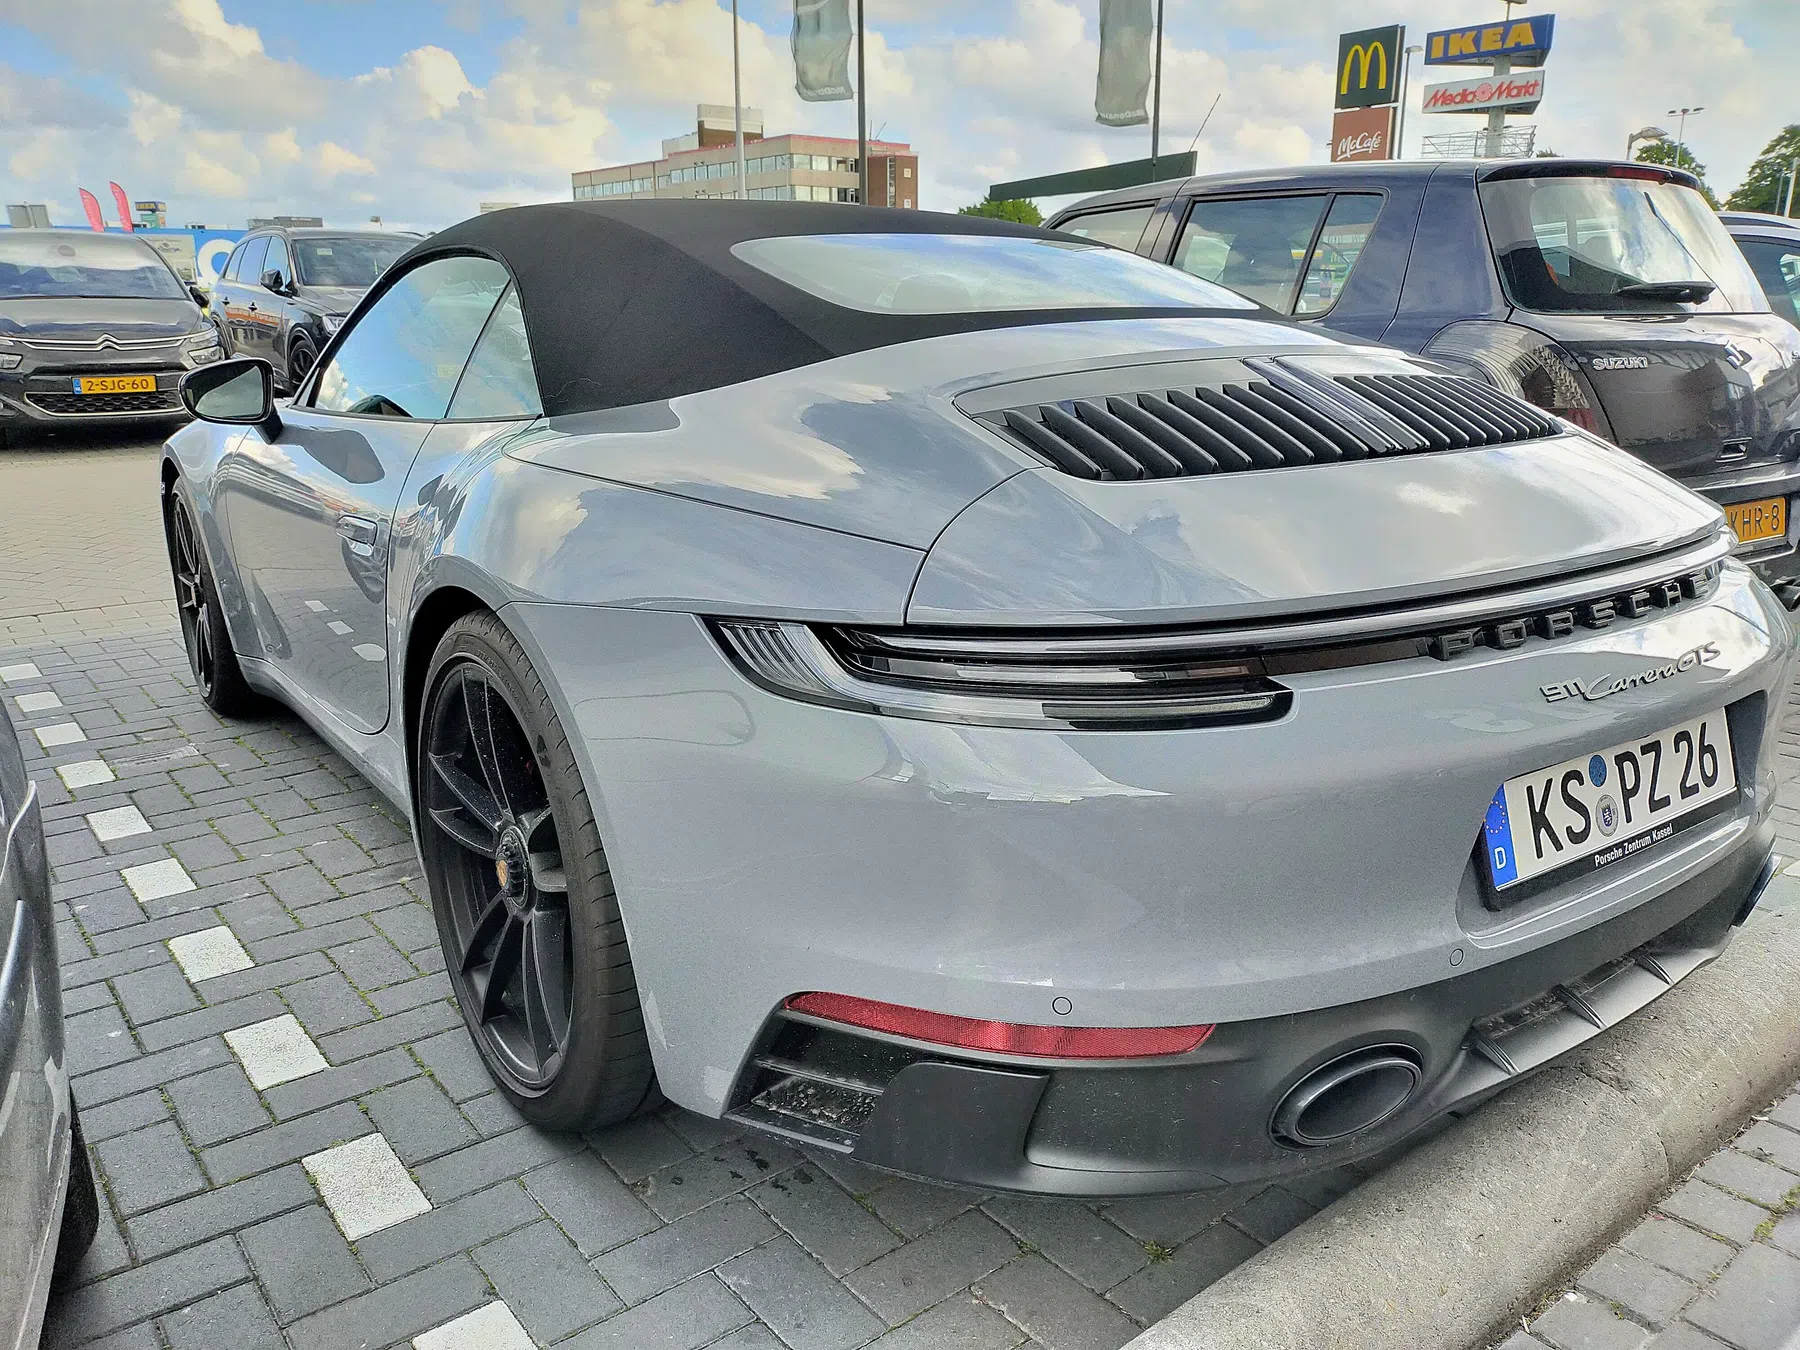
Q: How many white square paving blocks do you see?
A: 10